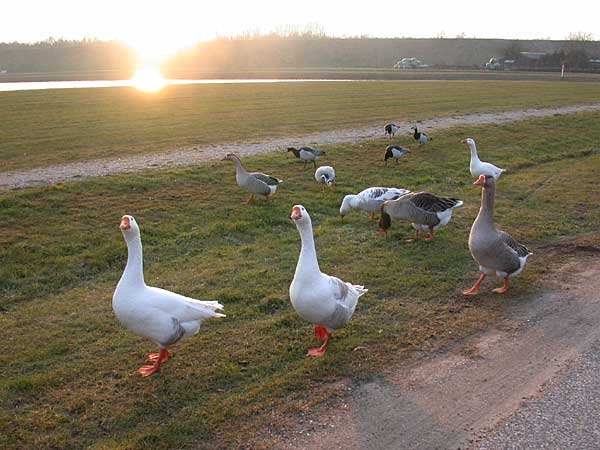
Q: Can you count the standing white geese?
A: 3